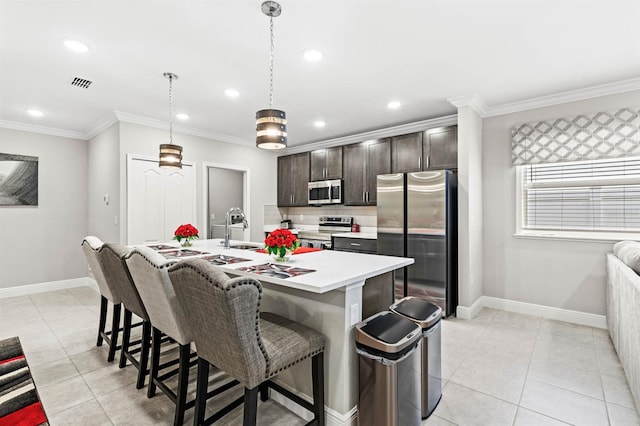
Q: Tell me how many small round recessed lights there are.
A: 7